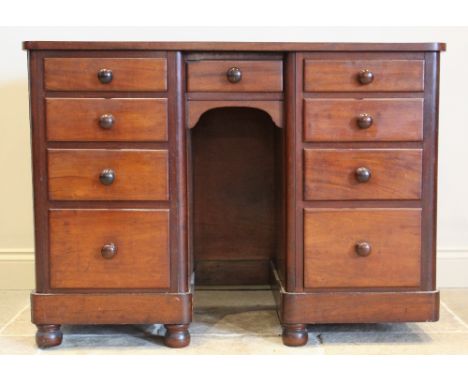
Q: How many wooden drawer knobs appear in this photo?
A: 9